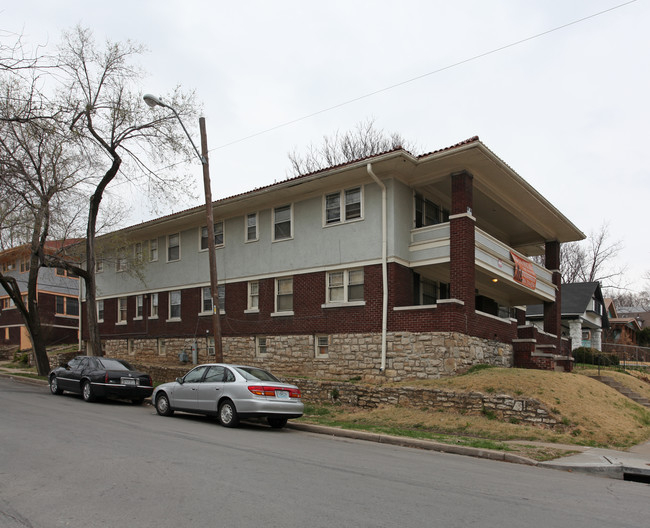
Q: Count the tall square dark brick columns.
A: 2